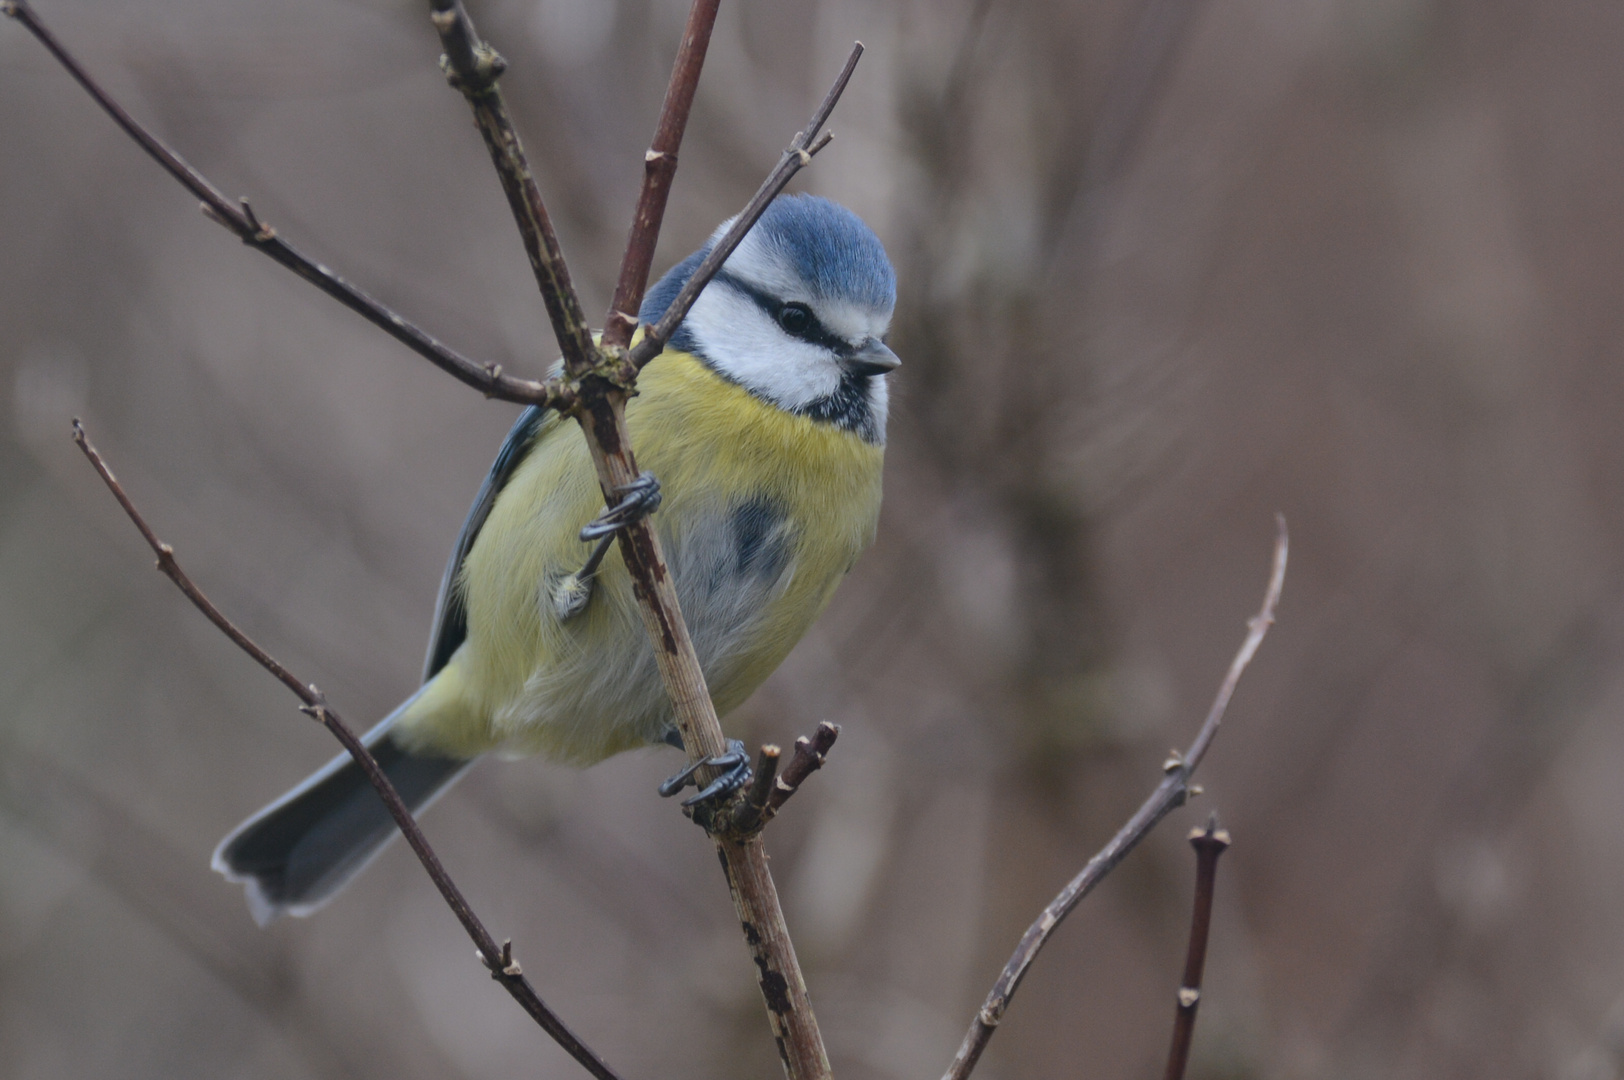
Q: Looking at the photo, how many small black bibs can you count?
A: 1